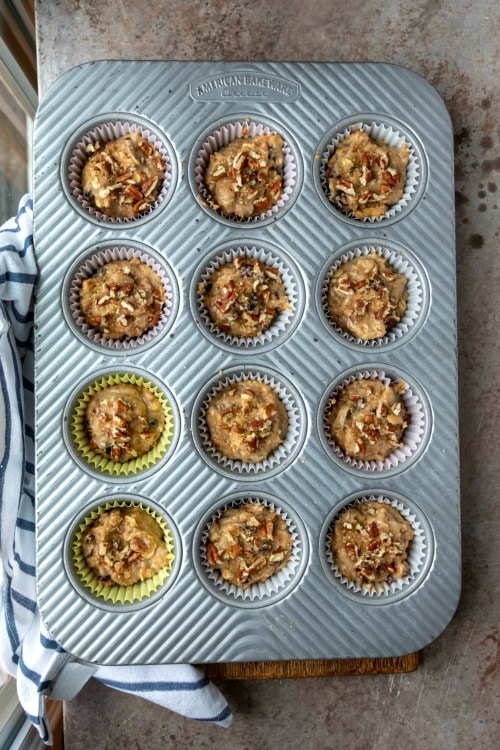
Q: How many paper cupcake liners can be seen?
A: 12